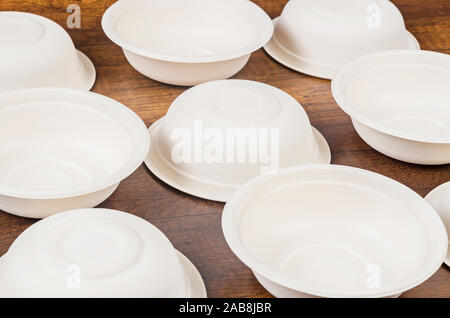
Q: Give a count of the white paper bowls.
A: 9